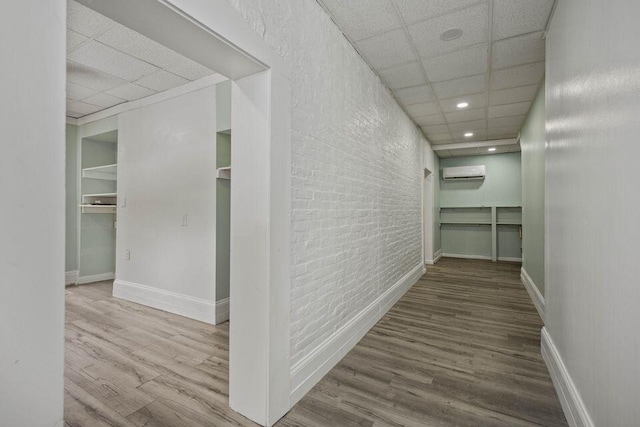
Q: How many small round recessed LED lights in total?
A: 3